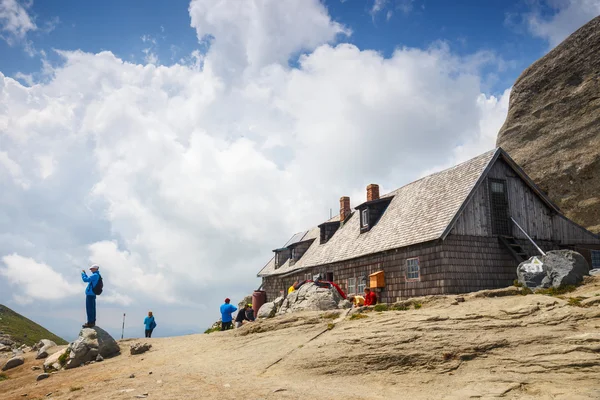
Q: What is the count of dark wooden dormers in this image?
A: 4